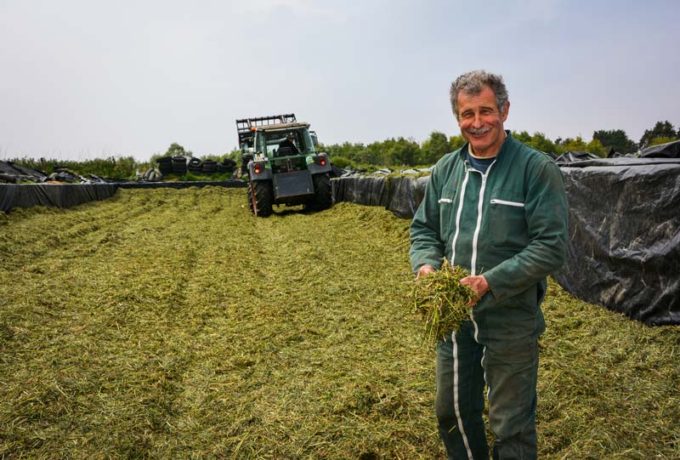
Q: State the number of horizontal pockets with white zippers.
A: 2